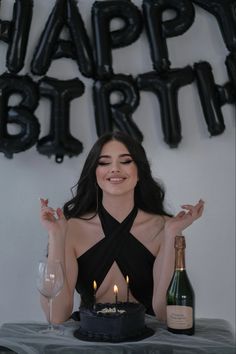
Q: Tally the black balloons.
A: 10